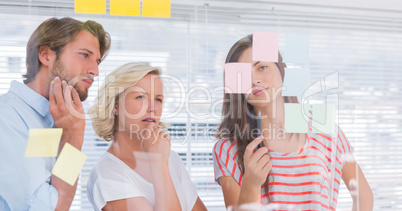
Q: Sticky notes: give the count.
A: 11